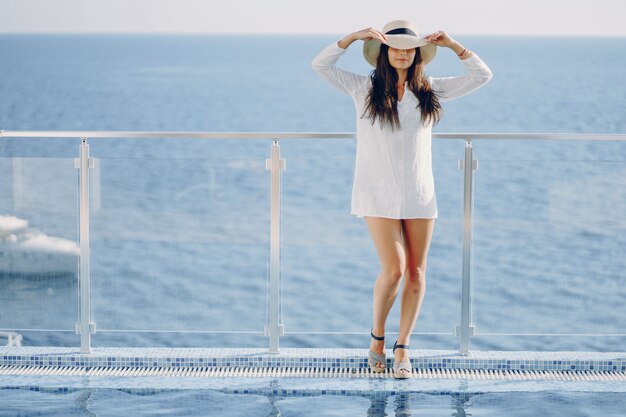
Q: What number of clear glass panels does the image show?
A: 4